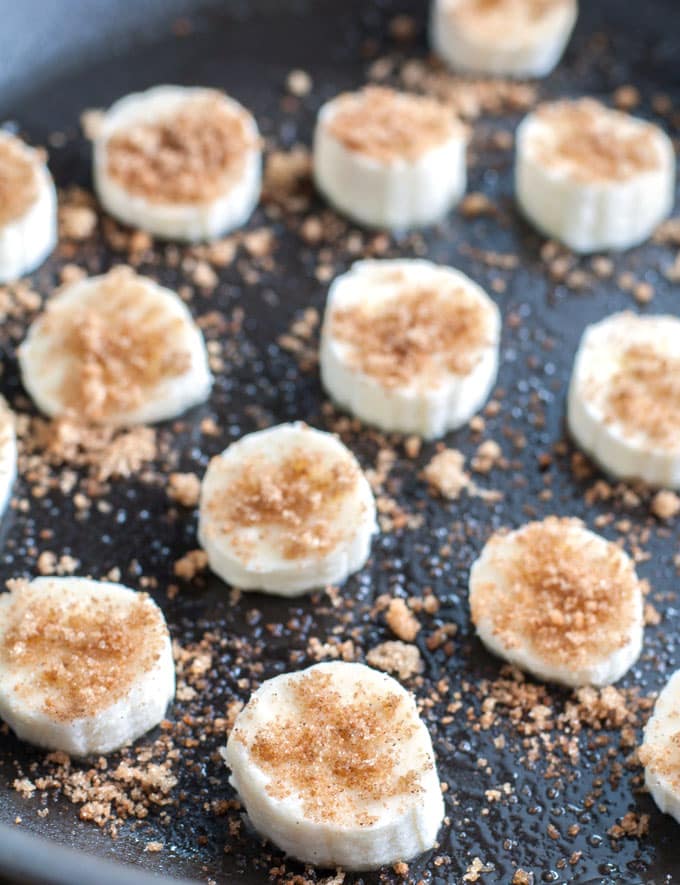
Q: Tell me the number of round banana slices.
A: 14